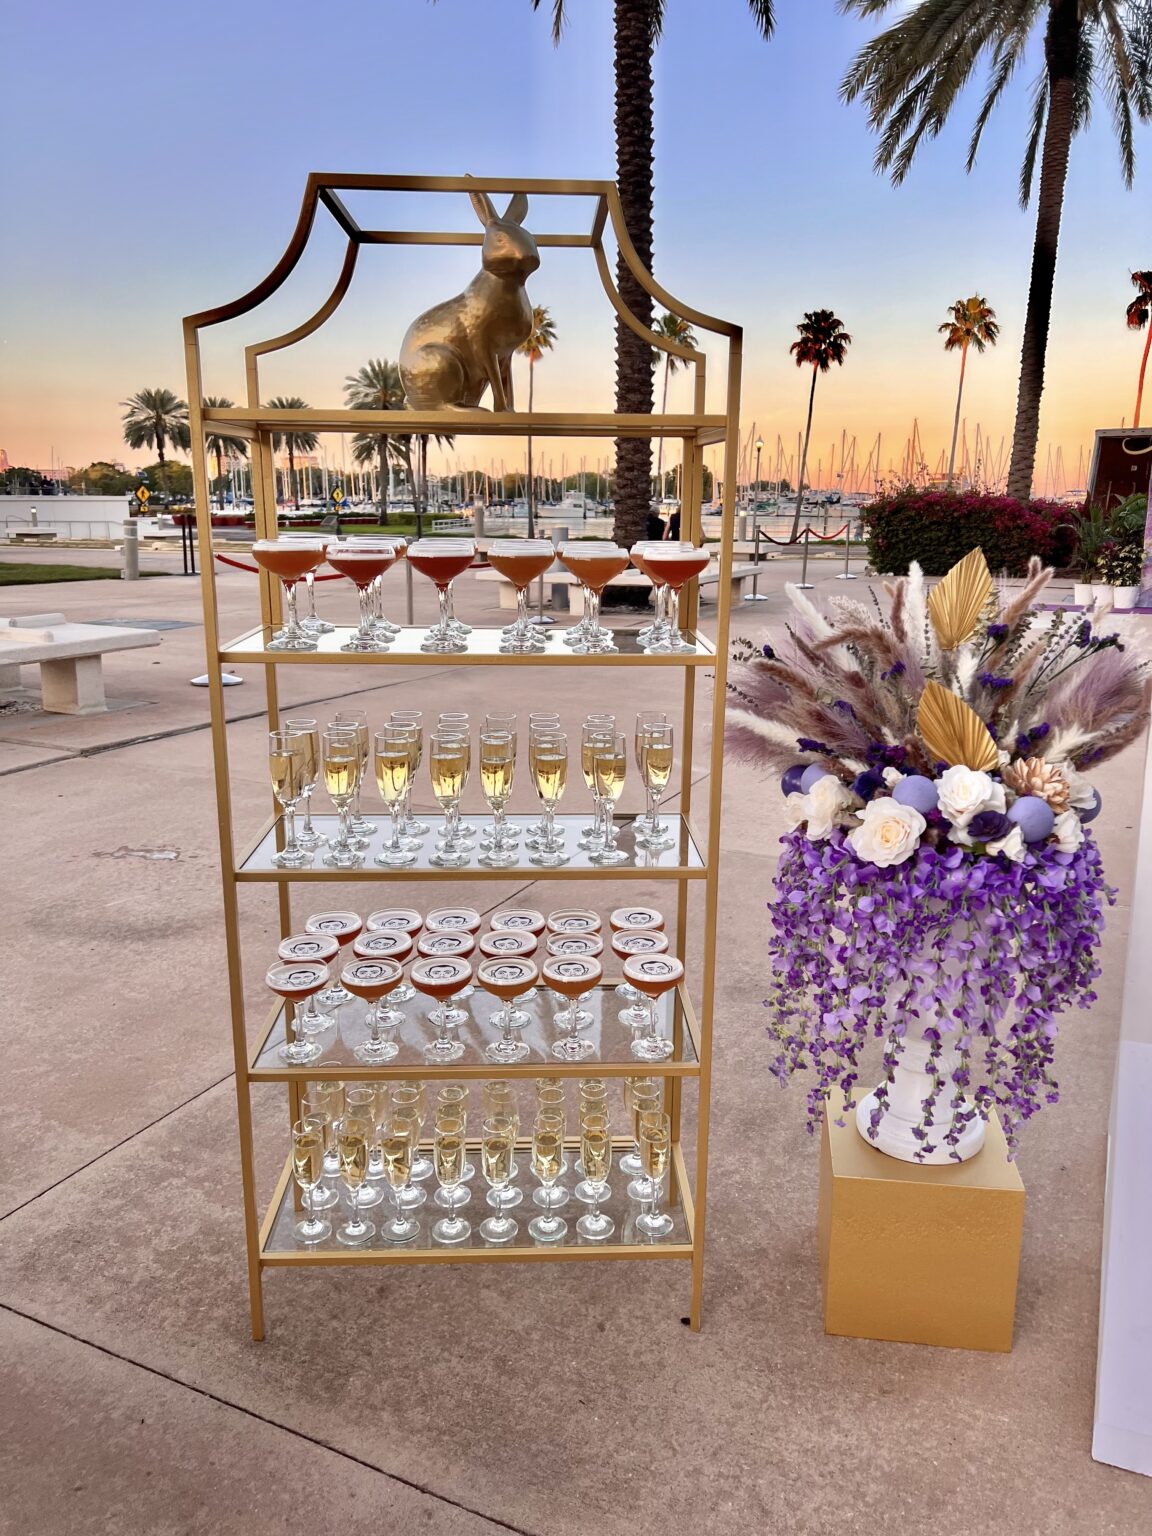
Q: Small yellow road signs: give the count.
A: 2